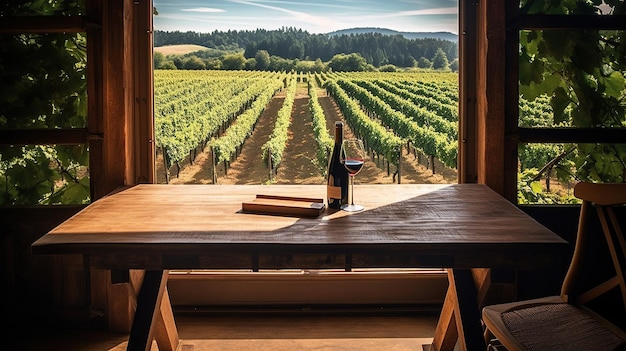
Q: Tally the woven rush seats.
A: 1